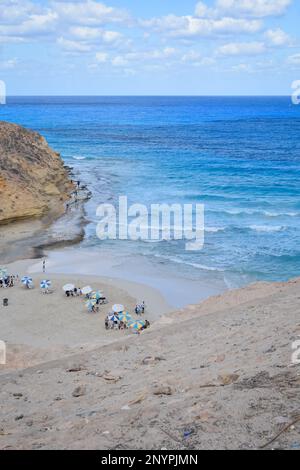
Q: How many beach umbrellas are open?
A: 11